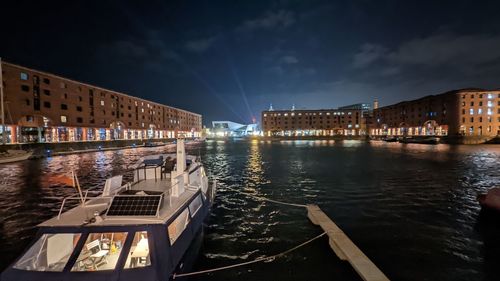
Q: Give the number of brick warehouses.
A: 3